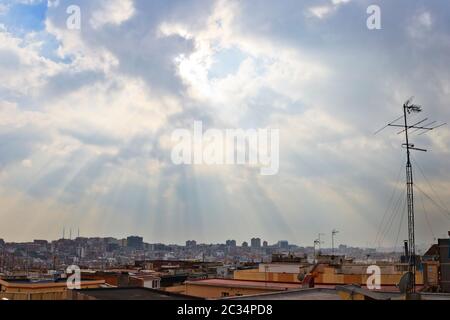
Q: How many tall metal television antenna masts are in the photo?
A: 1